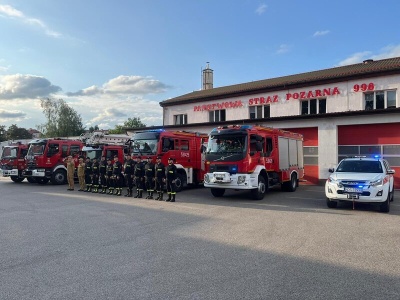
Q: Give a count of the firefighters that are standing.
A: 12